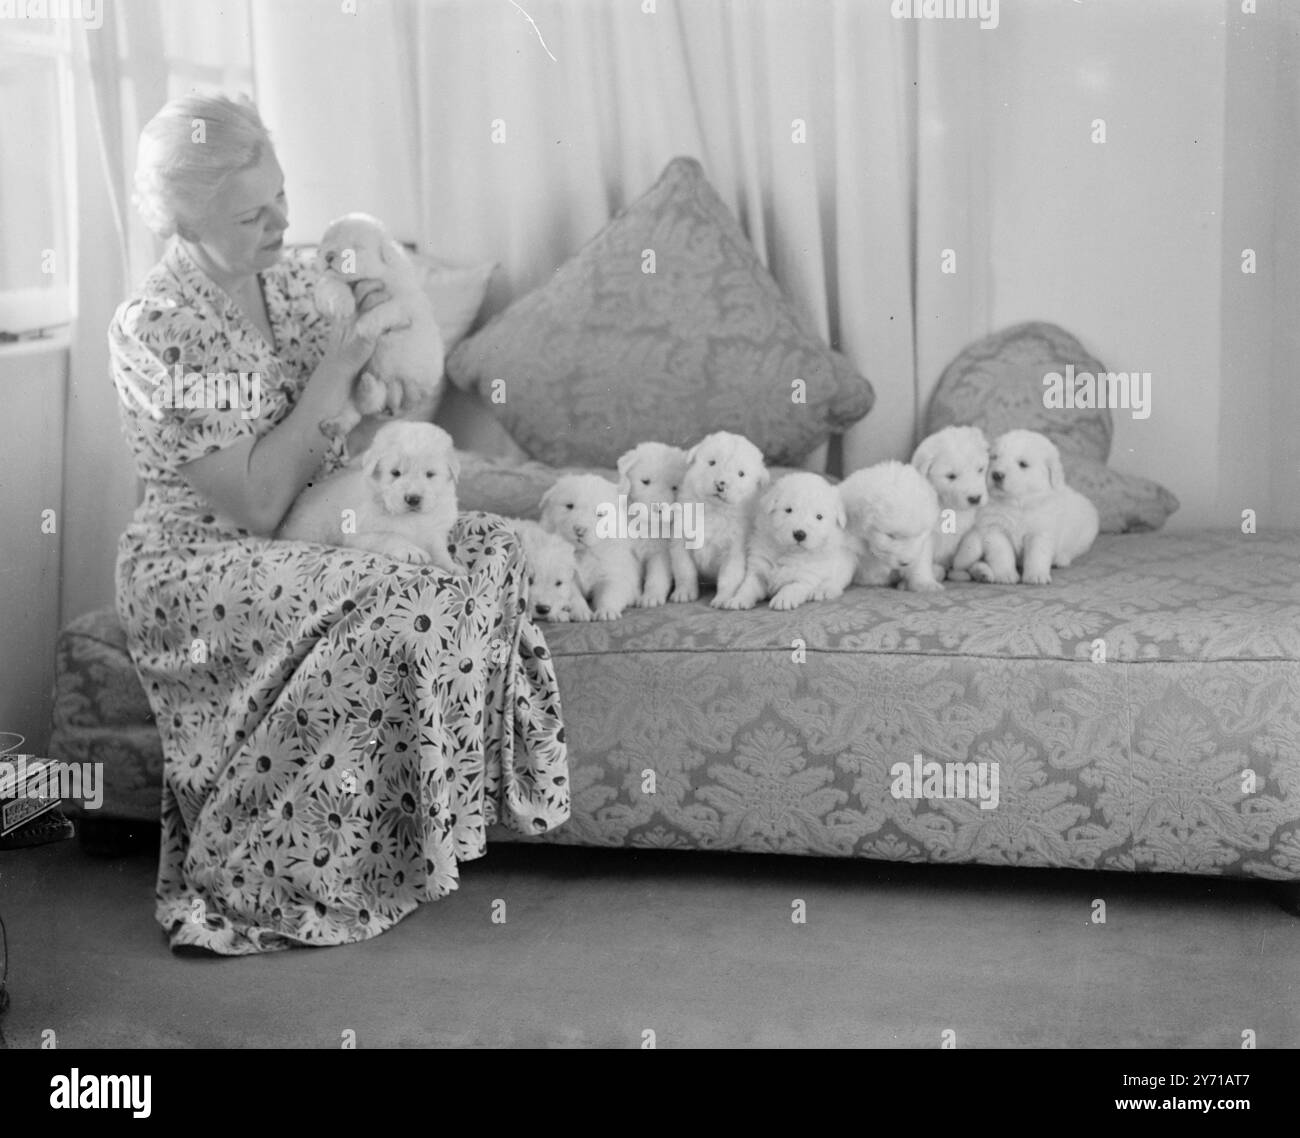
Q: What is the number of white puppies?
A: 10